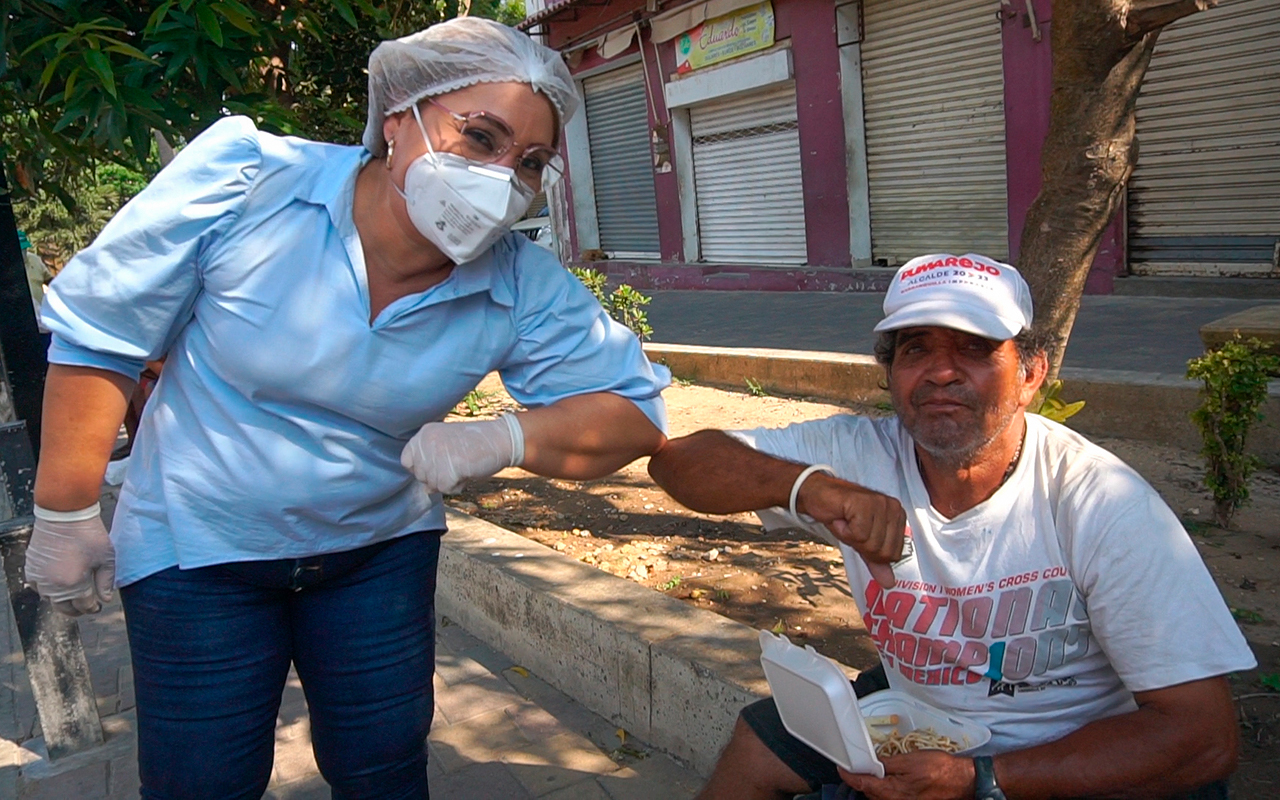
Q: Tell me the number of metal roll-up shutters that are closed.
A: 4